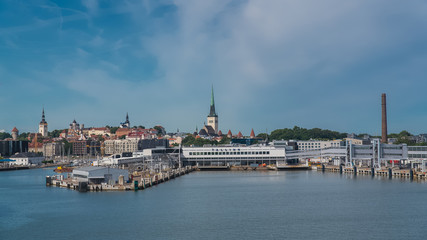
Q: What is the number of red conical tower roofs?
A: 5